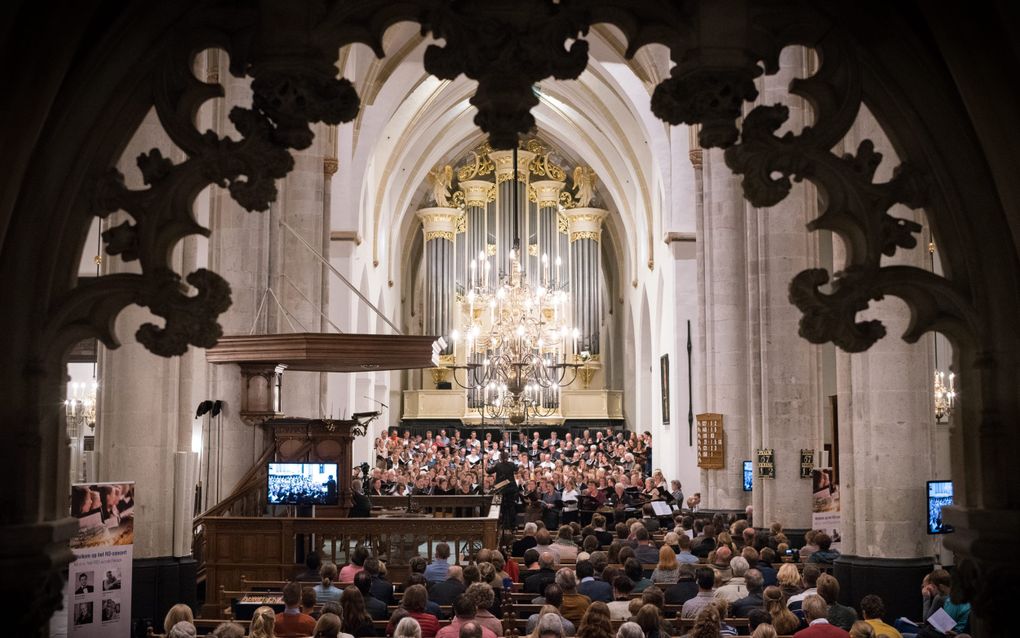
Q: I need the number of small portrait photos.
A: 4